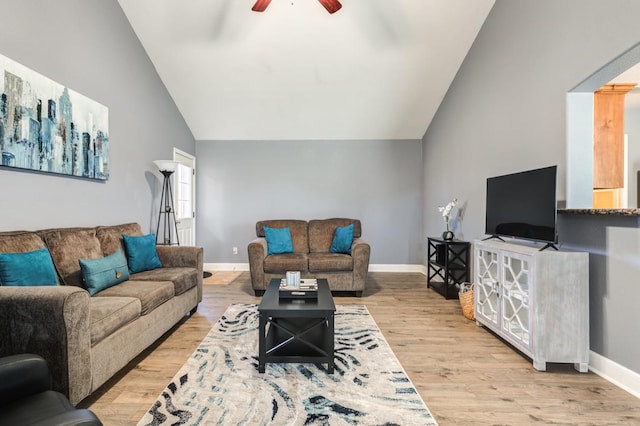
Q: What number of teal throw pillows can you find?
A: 5